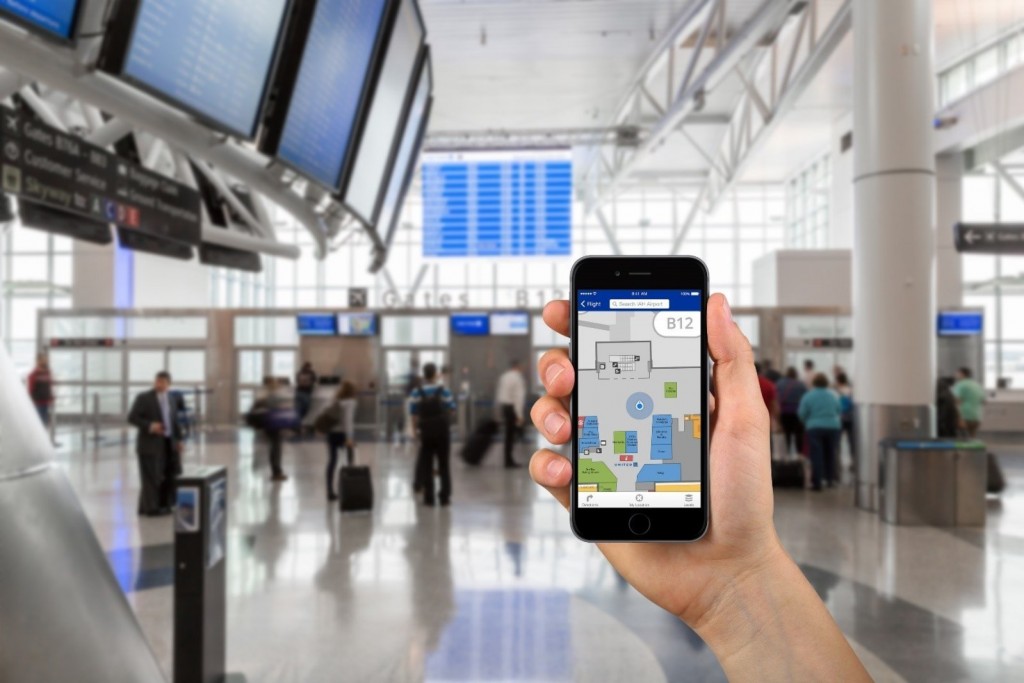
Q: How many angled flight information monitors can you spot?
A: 5